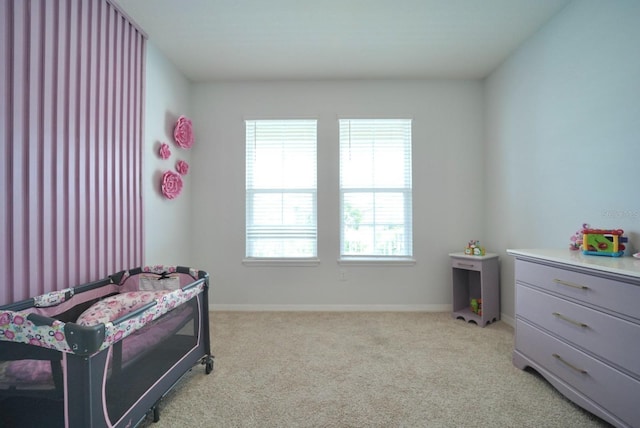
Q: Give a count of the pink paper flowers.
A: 4